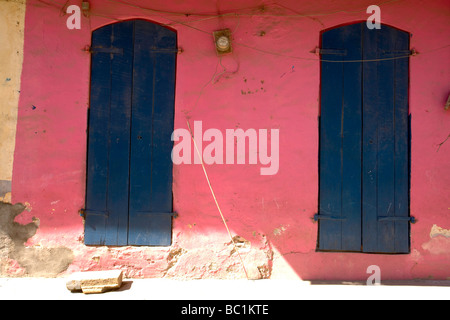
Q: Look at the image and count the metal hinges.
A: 8